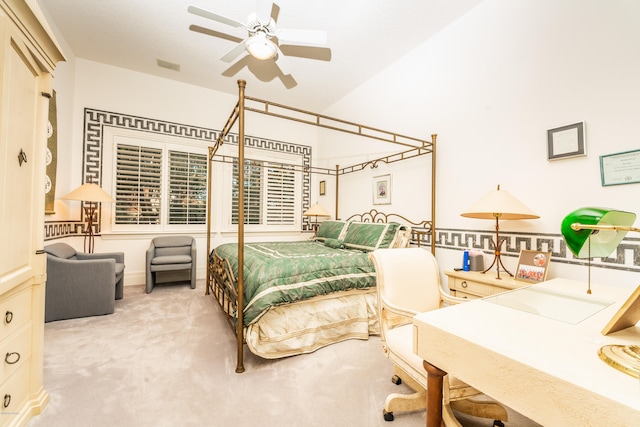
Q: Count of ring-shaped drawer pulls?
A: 4